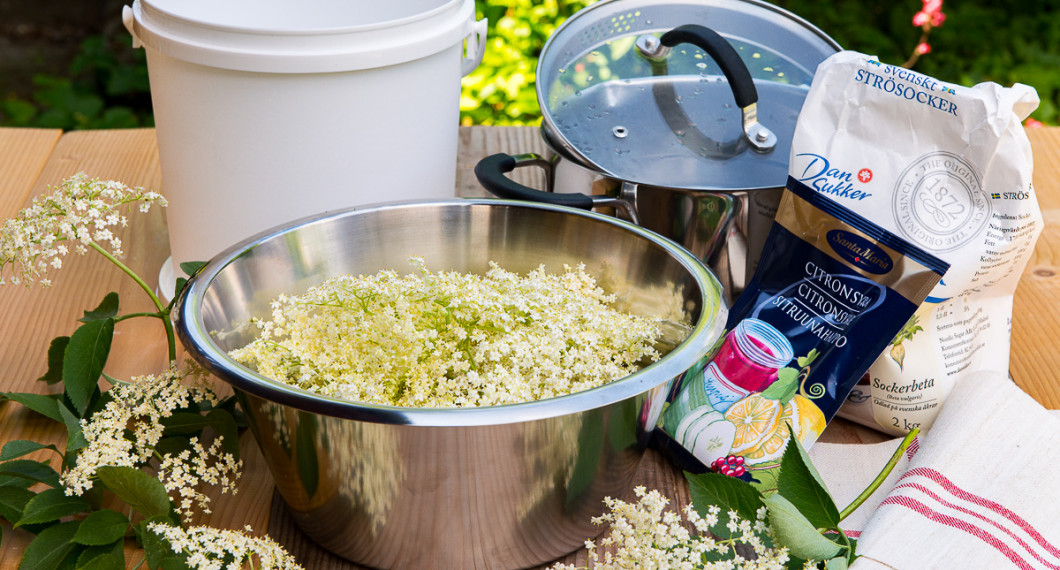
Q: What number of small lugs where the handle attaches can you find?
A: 2